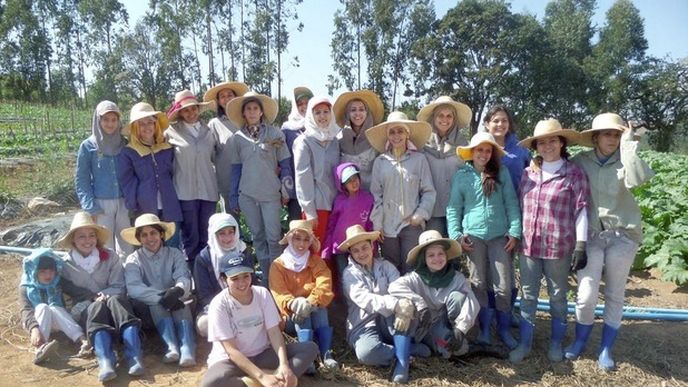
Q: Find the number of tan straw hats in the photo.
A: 15